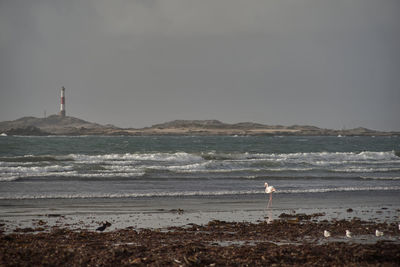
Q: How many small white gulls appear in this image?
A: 3